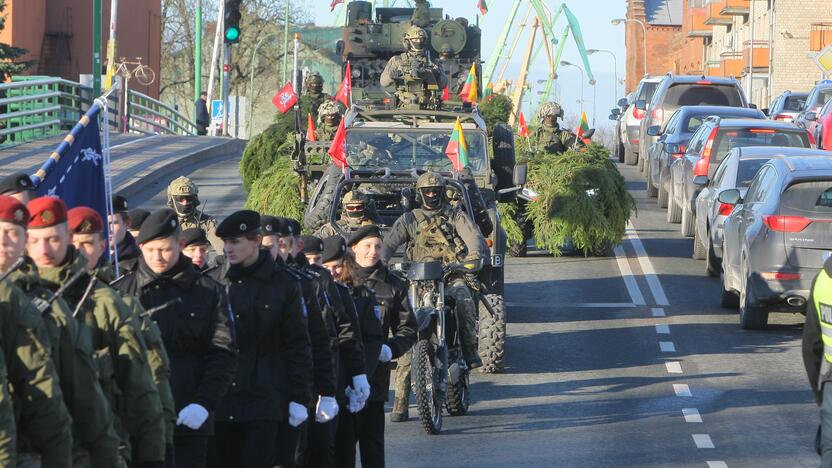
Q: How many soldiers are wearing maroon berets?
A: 3